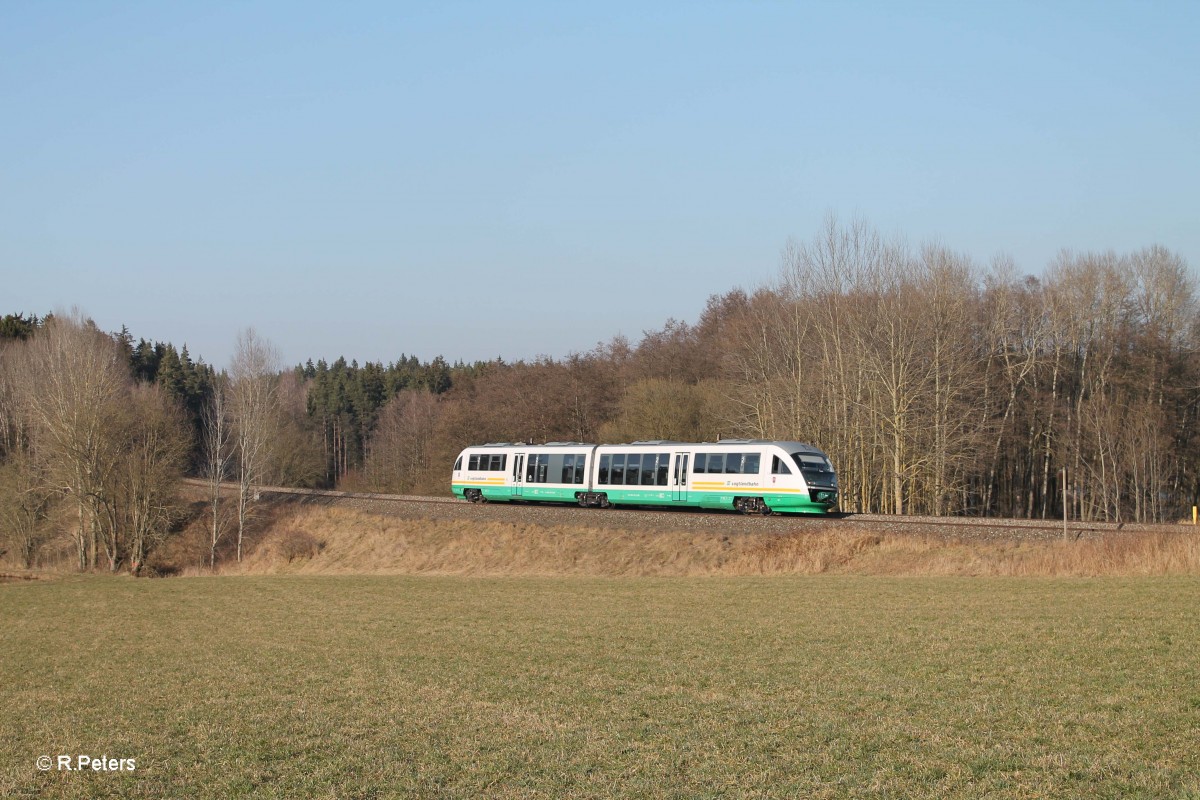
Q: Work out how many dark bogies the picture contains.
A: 3